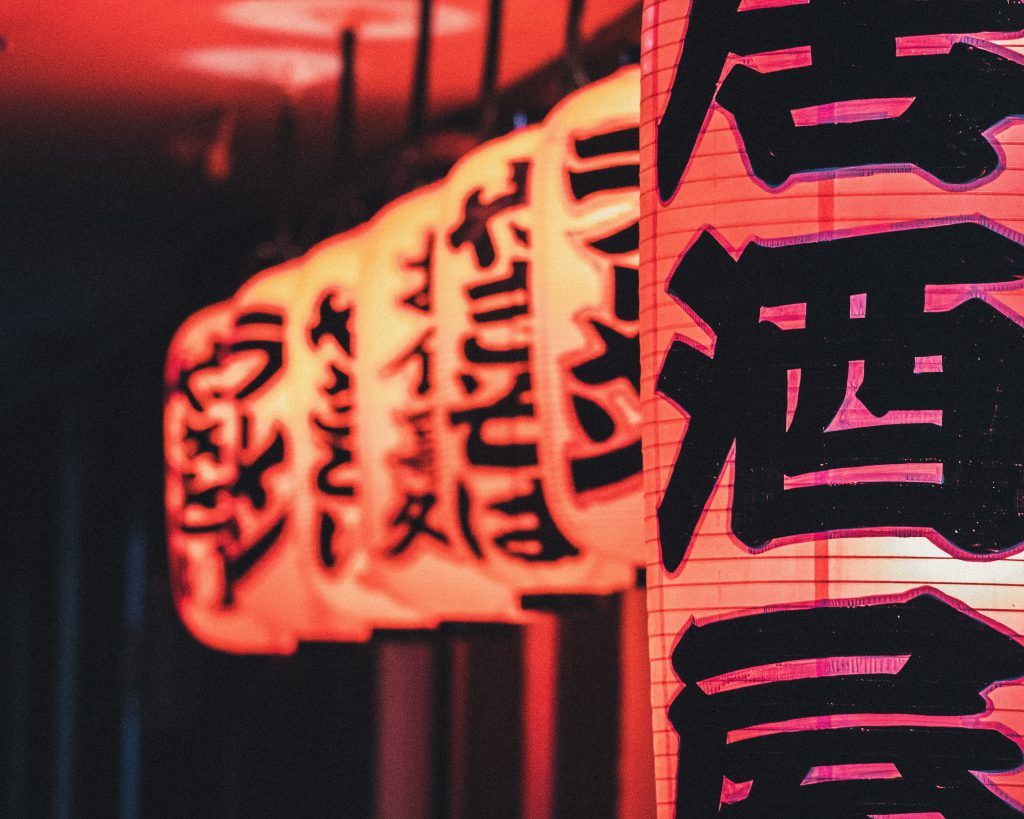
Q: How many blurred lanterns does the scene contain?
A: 6